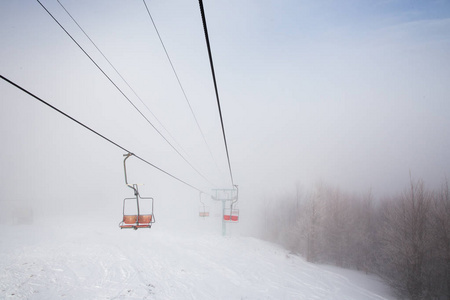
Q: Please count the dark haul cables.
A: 2